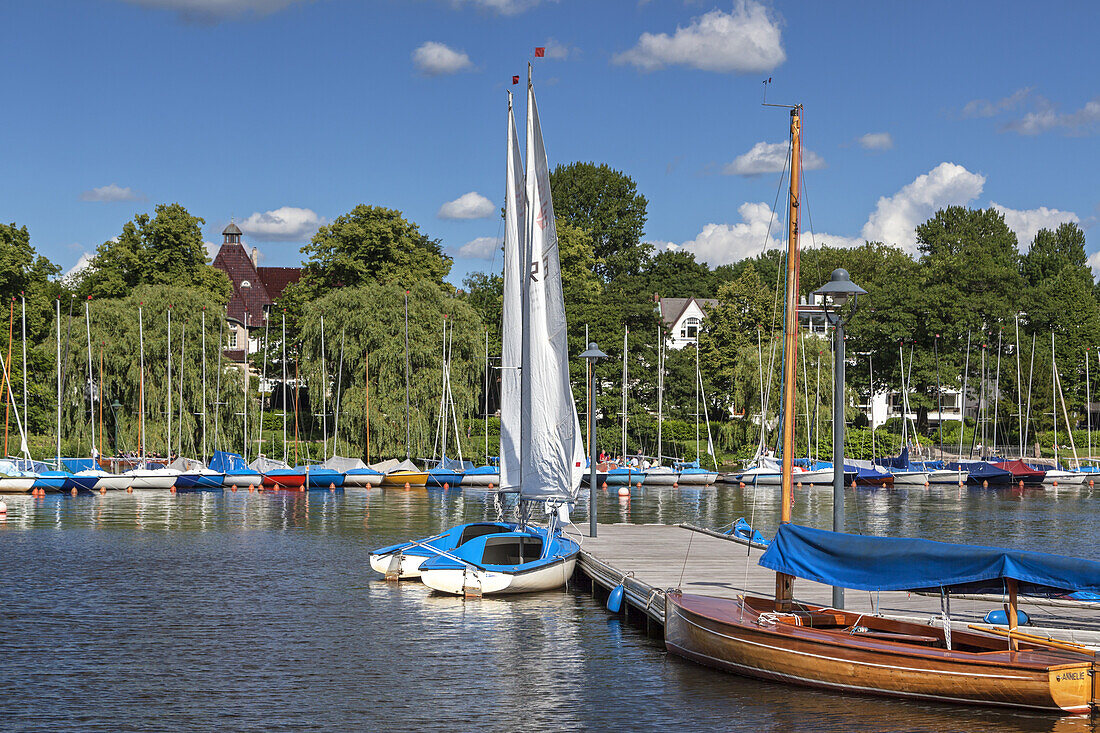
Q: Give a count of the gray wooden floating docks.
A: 1